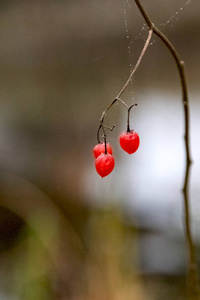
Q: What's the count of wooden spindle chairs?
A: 0